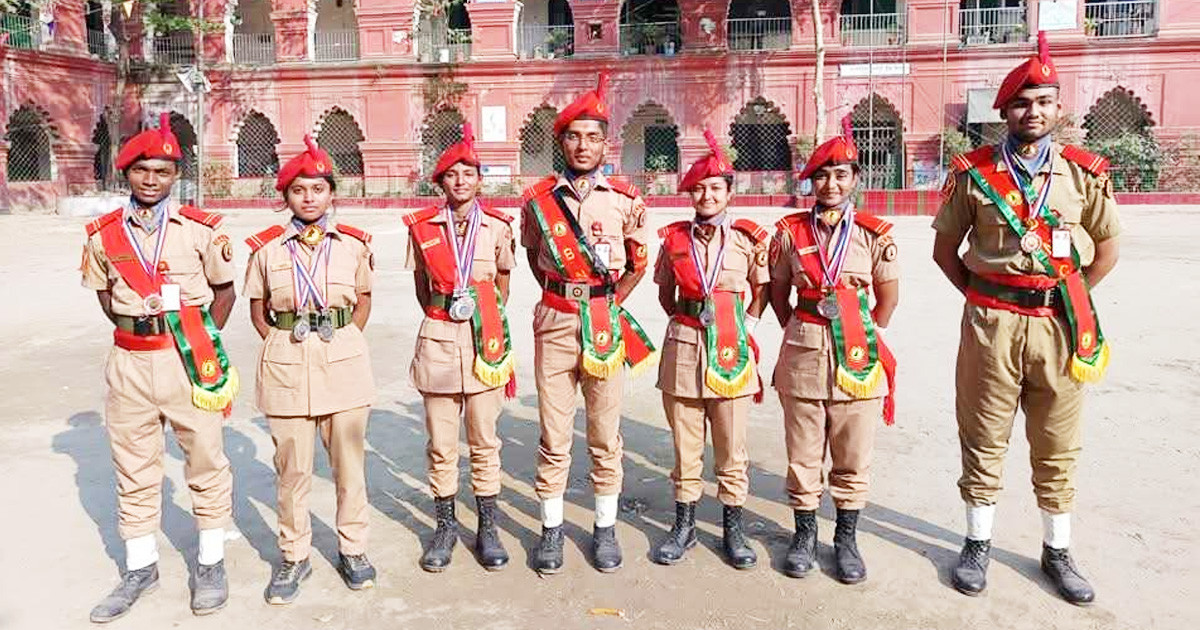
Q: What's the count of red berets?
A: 7